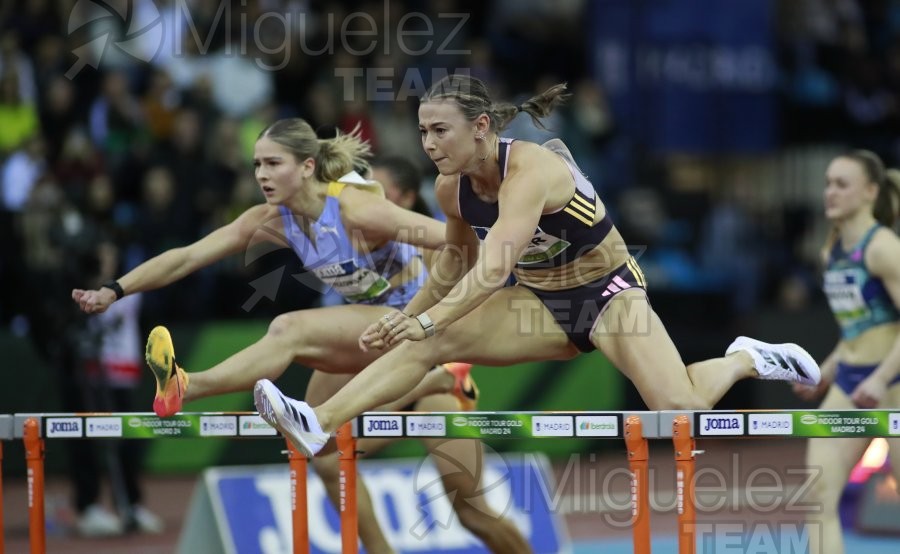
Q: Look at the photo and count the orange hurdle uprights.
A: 6